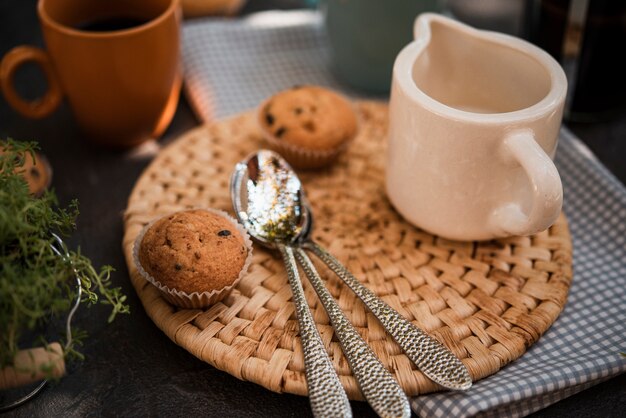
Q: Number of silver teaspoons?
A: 3